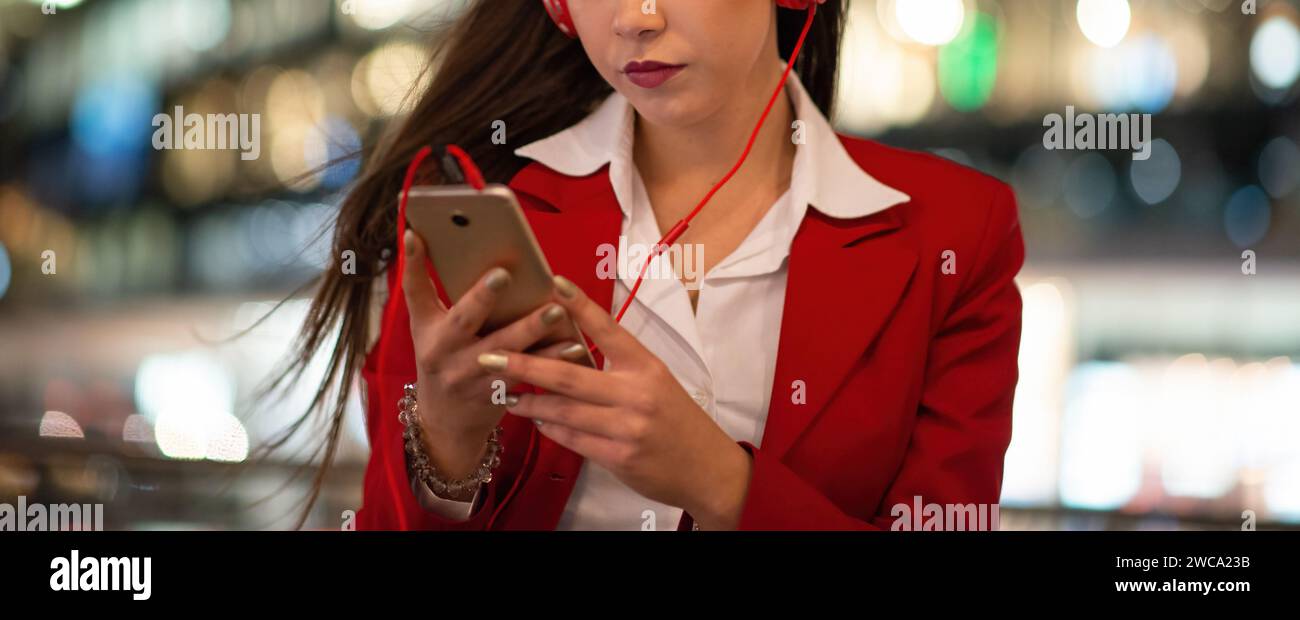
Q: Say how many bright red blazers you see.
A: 1